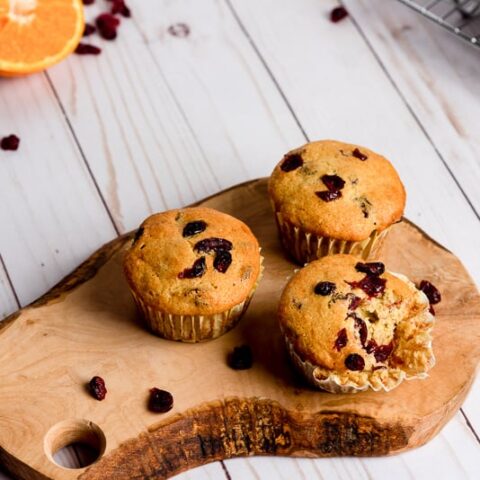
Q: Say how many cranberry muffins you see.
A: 3